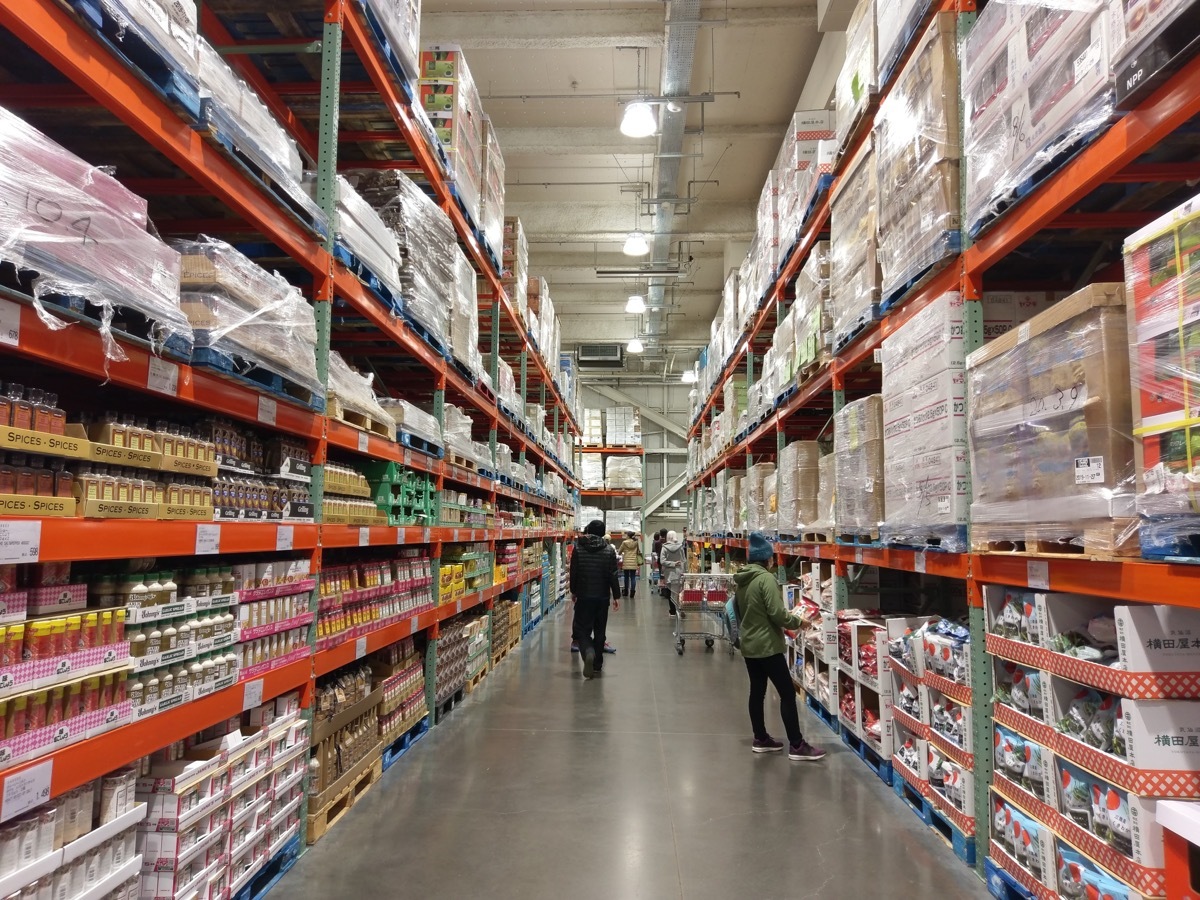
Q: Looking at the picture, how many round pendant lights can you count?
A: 5